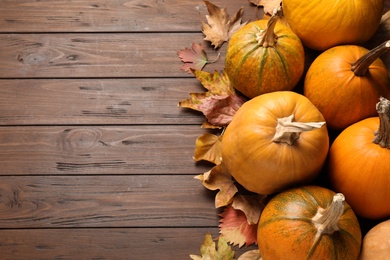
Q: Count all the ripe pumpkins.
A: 7